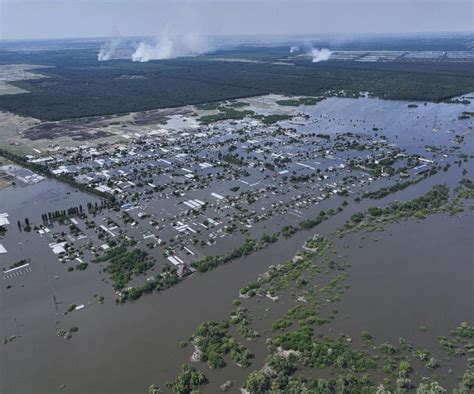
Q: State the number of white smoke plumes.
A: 4